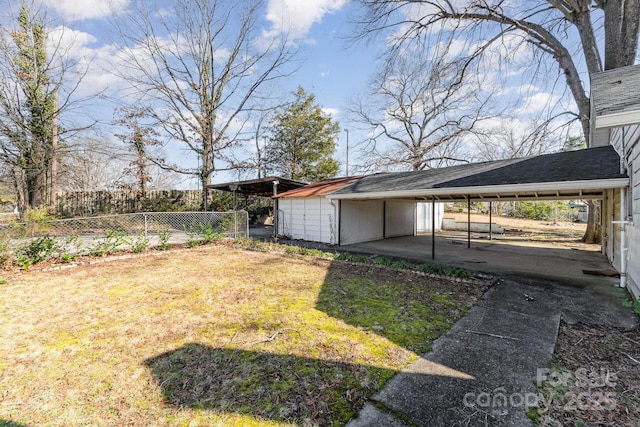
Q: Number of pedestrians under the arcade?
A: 0